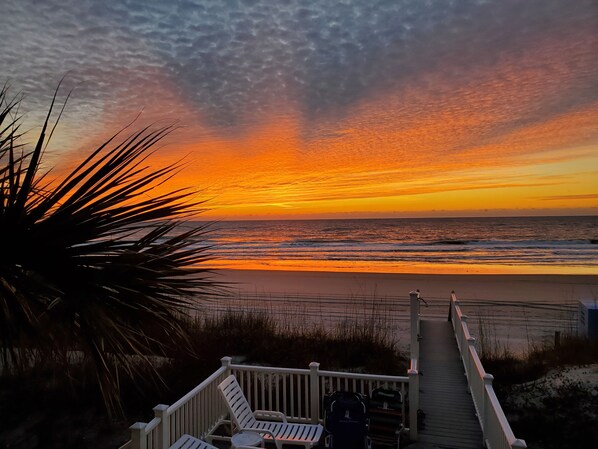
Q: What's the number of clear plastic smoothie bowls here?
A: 0